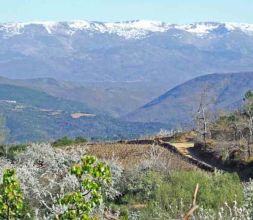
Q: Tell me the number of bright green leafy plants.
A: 2